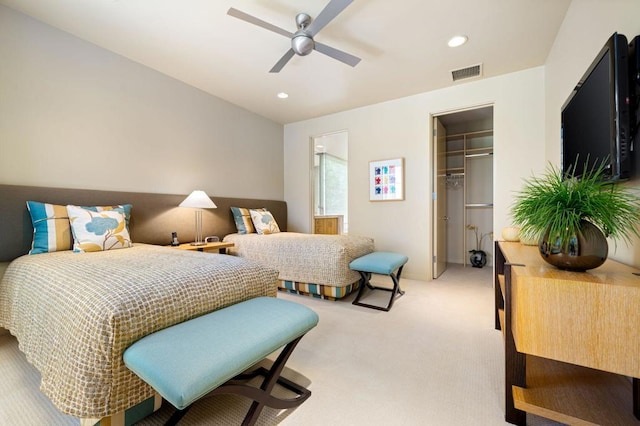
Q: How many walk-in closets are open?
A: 1